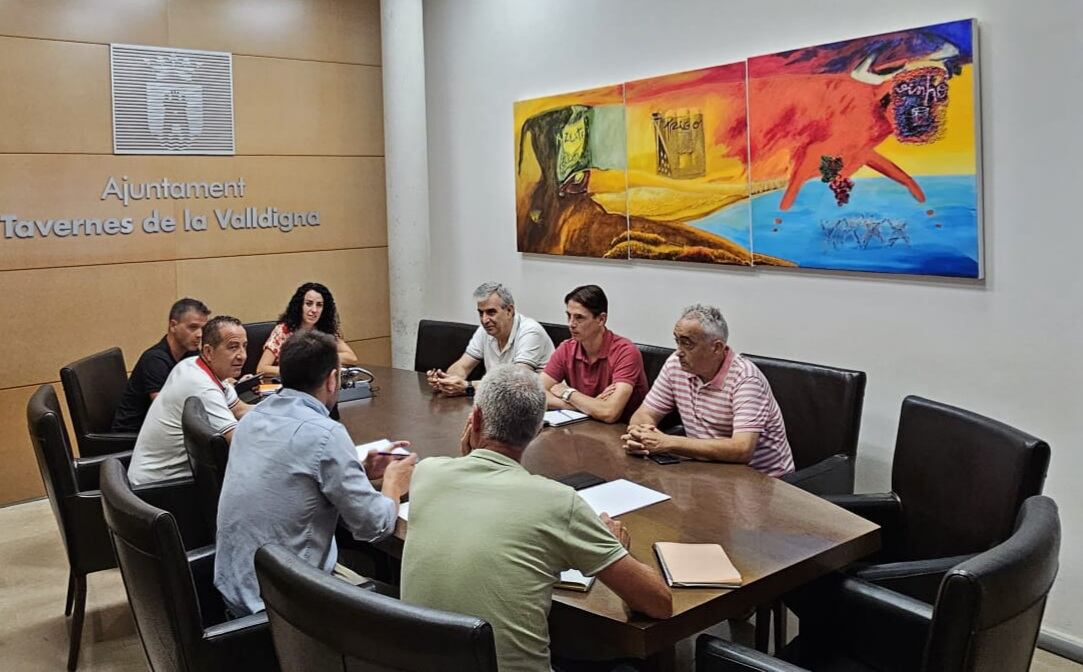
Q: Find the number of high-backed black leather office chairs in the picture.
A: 12